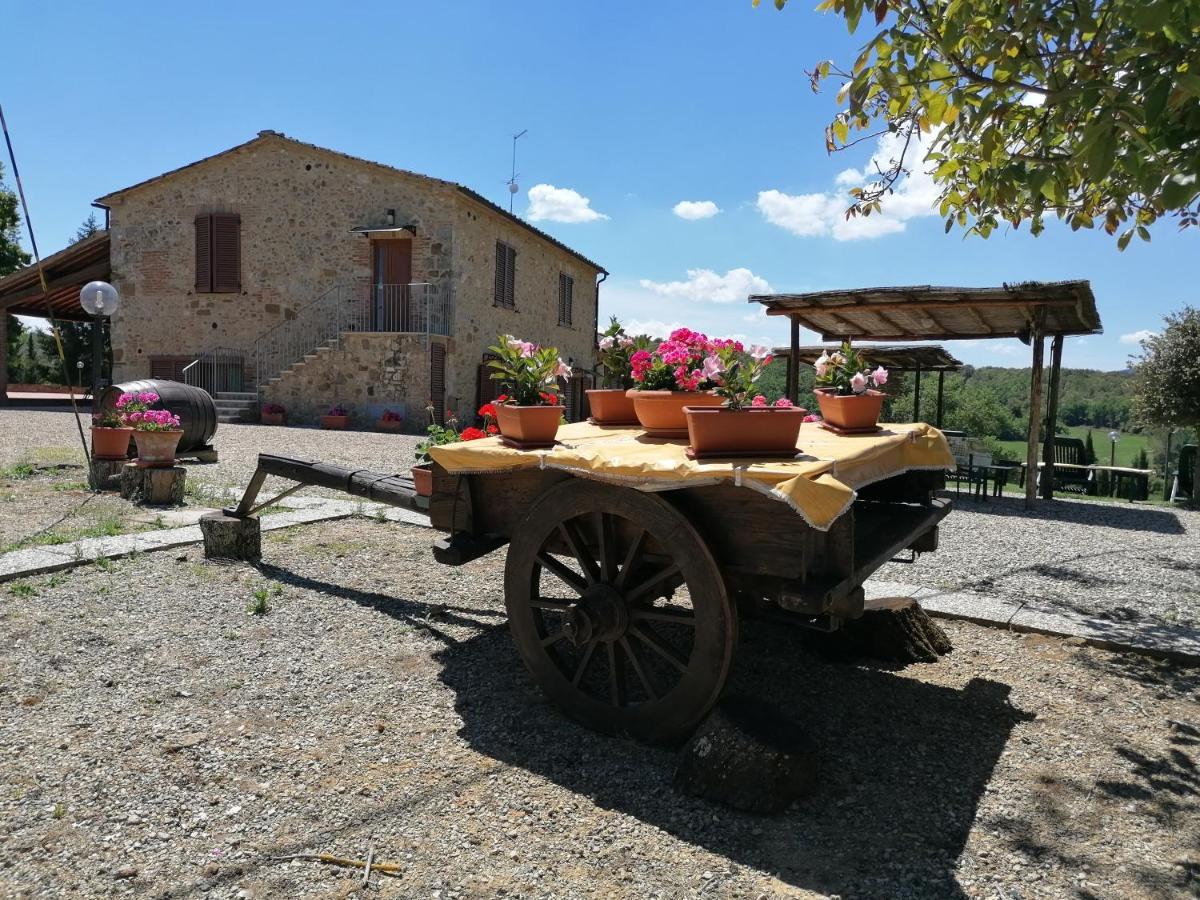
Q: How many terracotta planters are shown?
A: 11